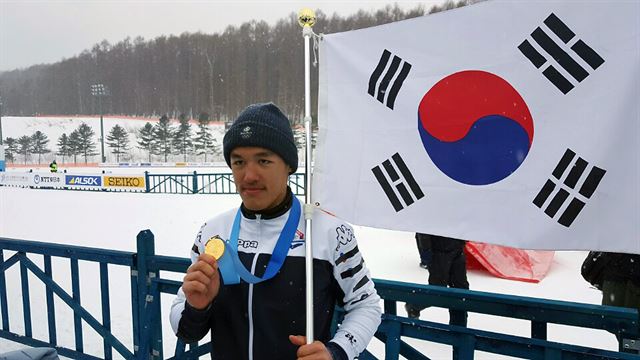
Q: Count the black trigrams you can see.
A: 4